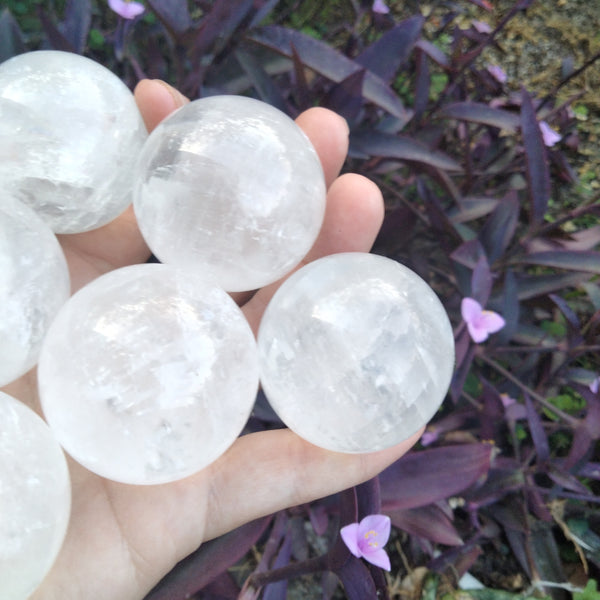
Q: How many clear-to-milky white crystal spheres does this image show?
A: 6